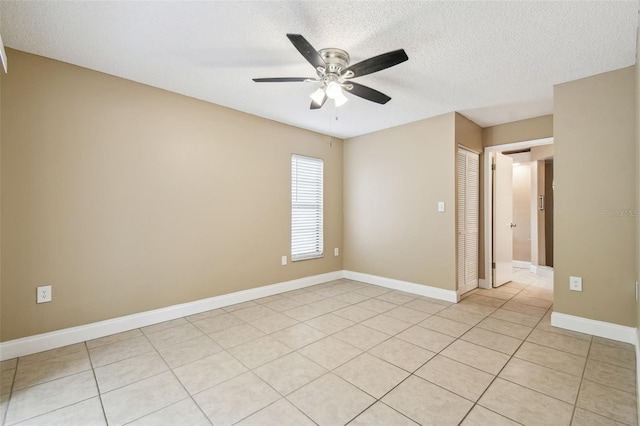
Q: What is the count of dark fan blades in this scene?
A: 5